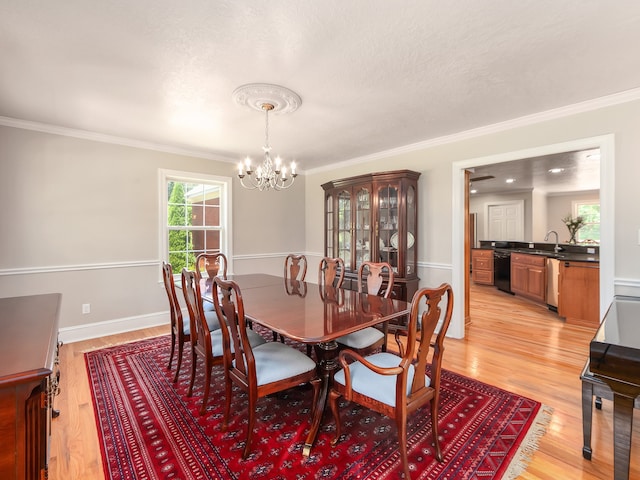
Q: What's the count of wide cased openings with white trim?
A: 1